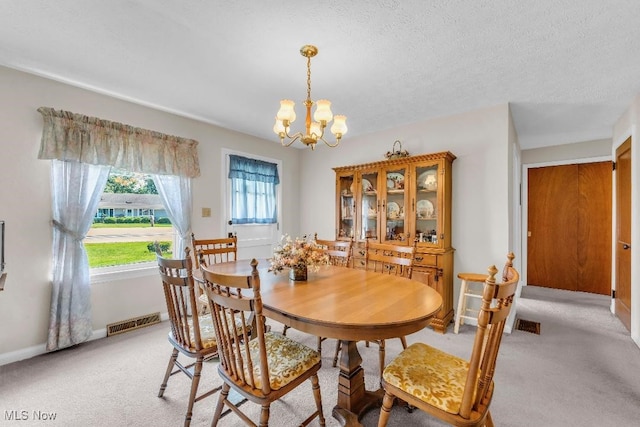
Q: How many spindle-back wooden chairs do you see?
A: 6